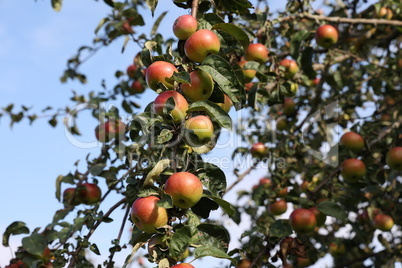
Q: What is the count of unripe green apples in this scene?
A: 0